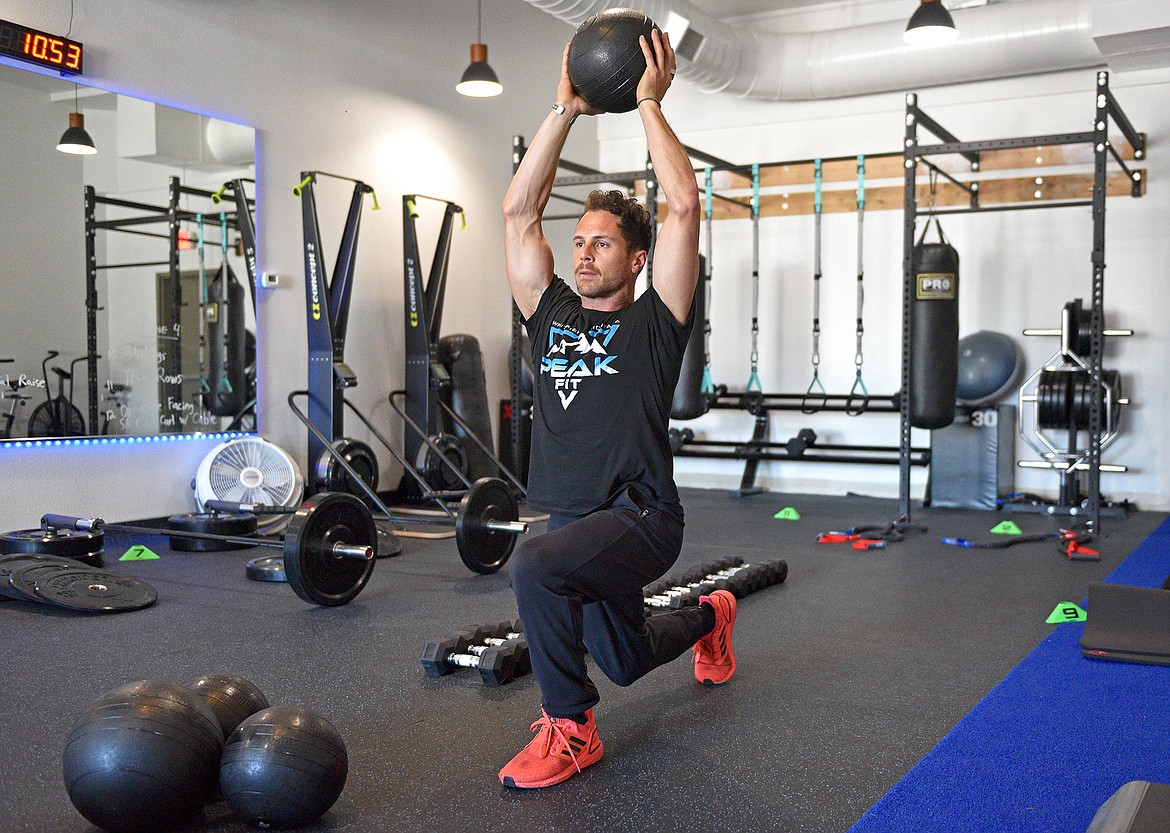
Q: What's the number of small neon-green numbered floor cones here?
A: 4